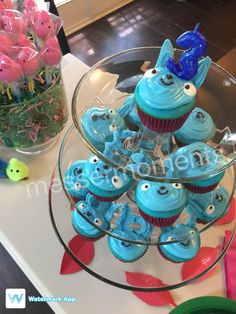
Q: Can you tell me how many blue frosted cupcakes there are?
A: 11